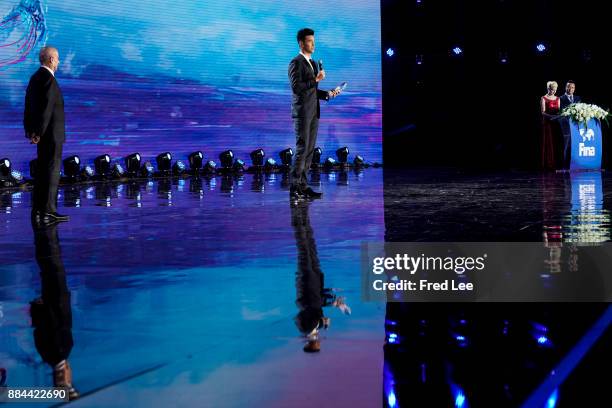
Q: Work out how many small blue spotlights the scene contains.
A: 3